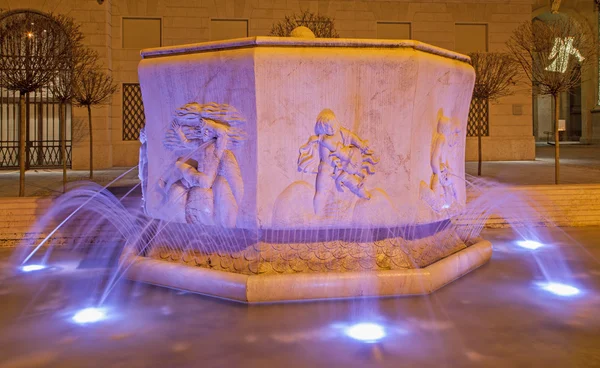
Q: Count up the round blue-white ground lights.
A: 5